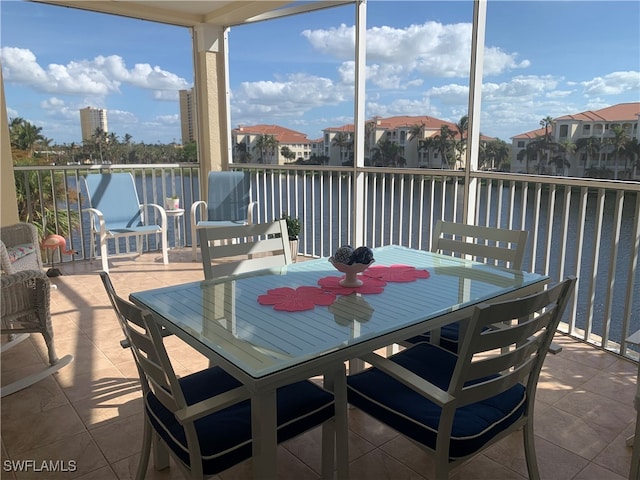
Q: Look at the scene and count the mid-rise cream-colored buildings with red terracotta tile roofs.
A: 3